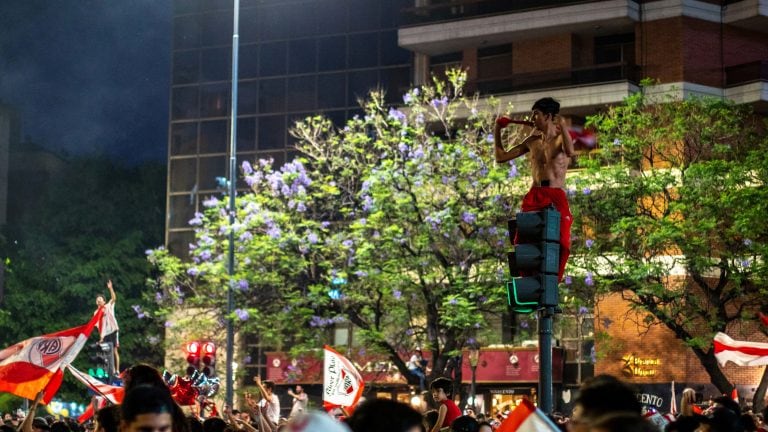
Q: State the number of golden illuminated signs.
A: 1